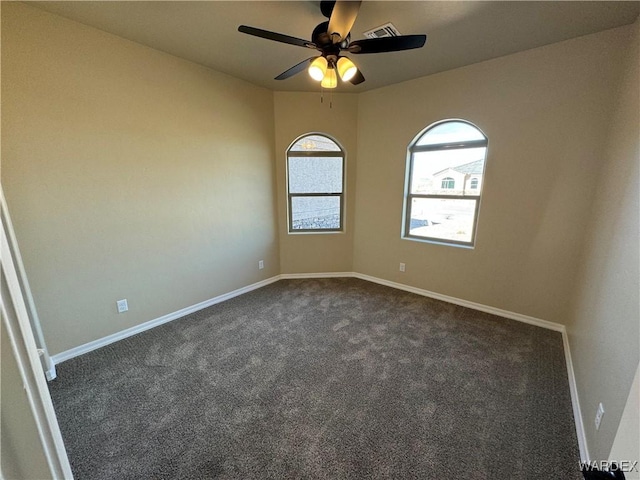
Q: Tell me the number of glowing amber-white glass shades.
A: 3